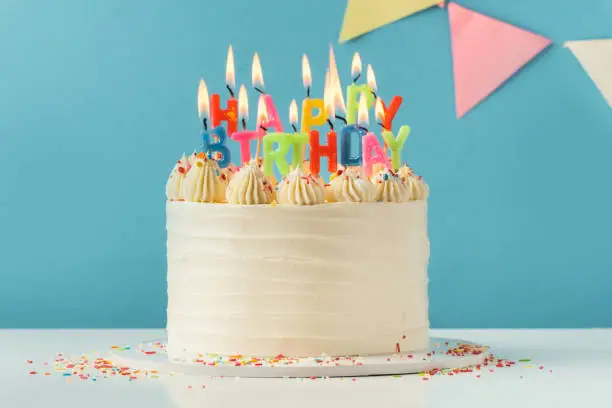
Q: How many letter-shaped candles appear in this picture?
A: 13